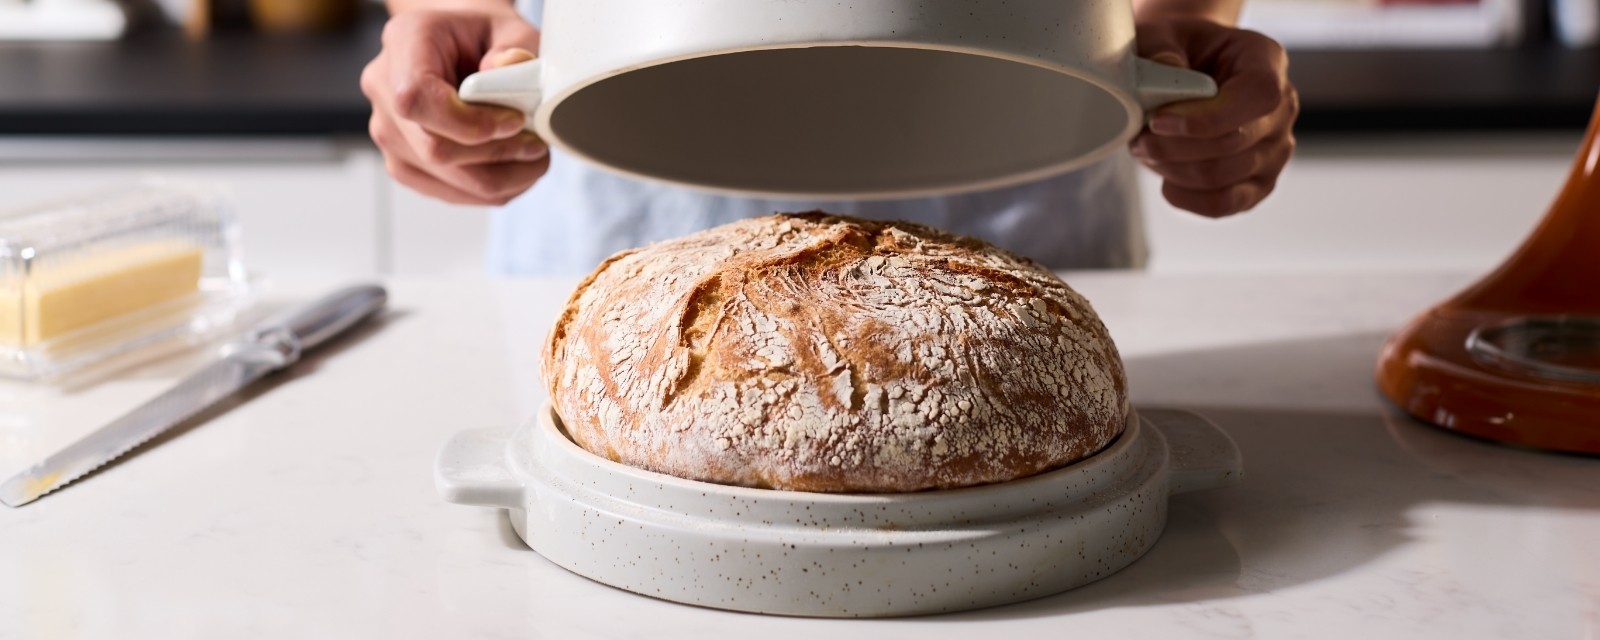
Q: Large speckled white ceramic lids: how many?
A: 1